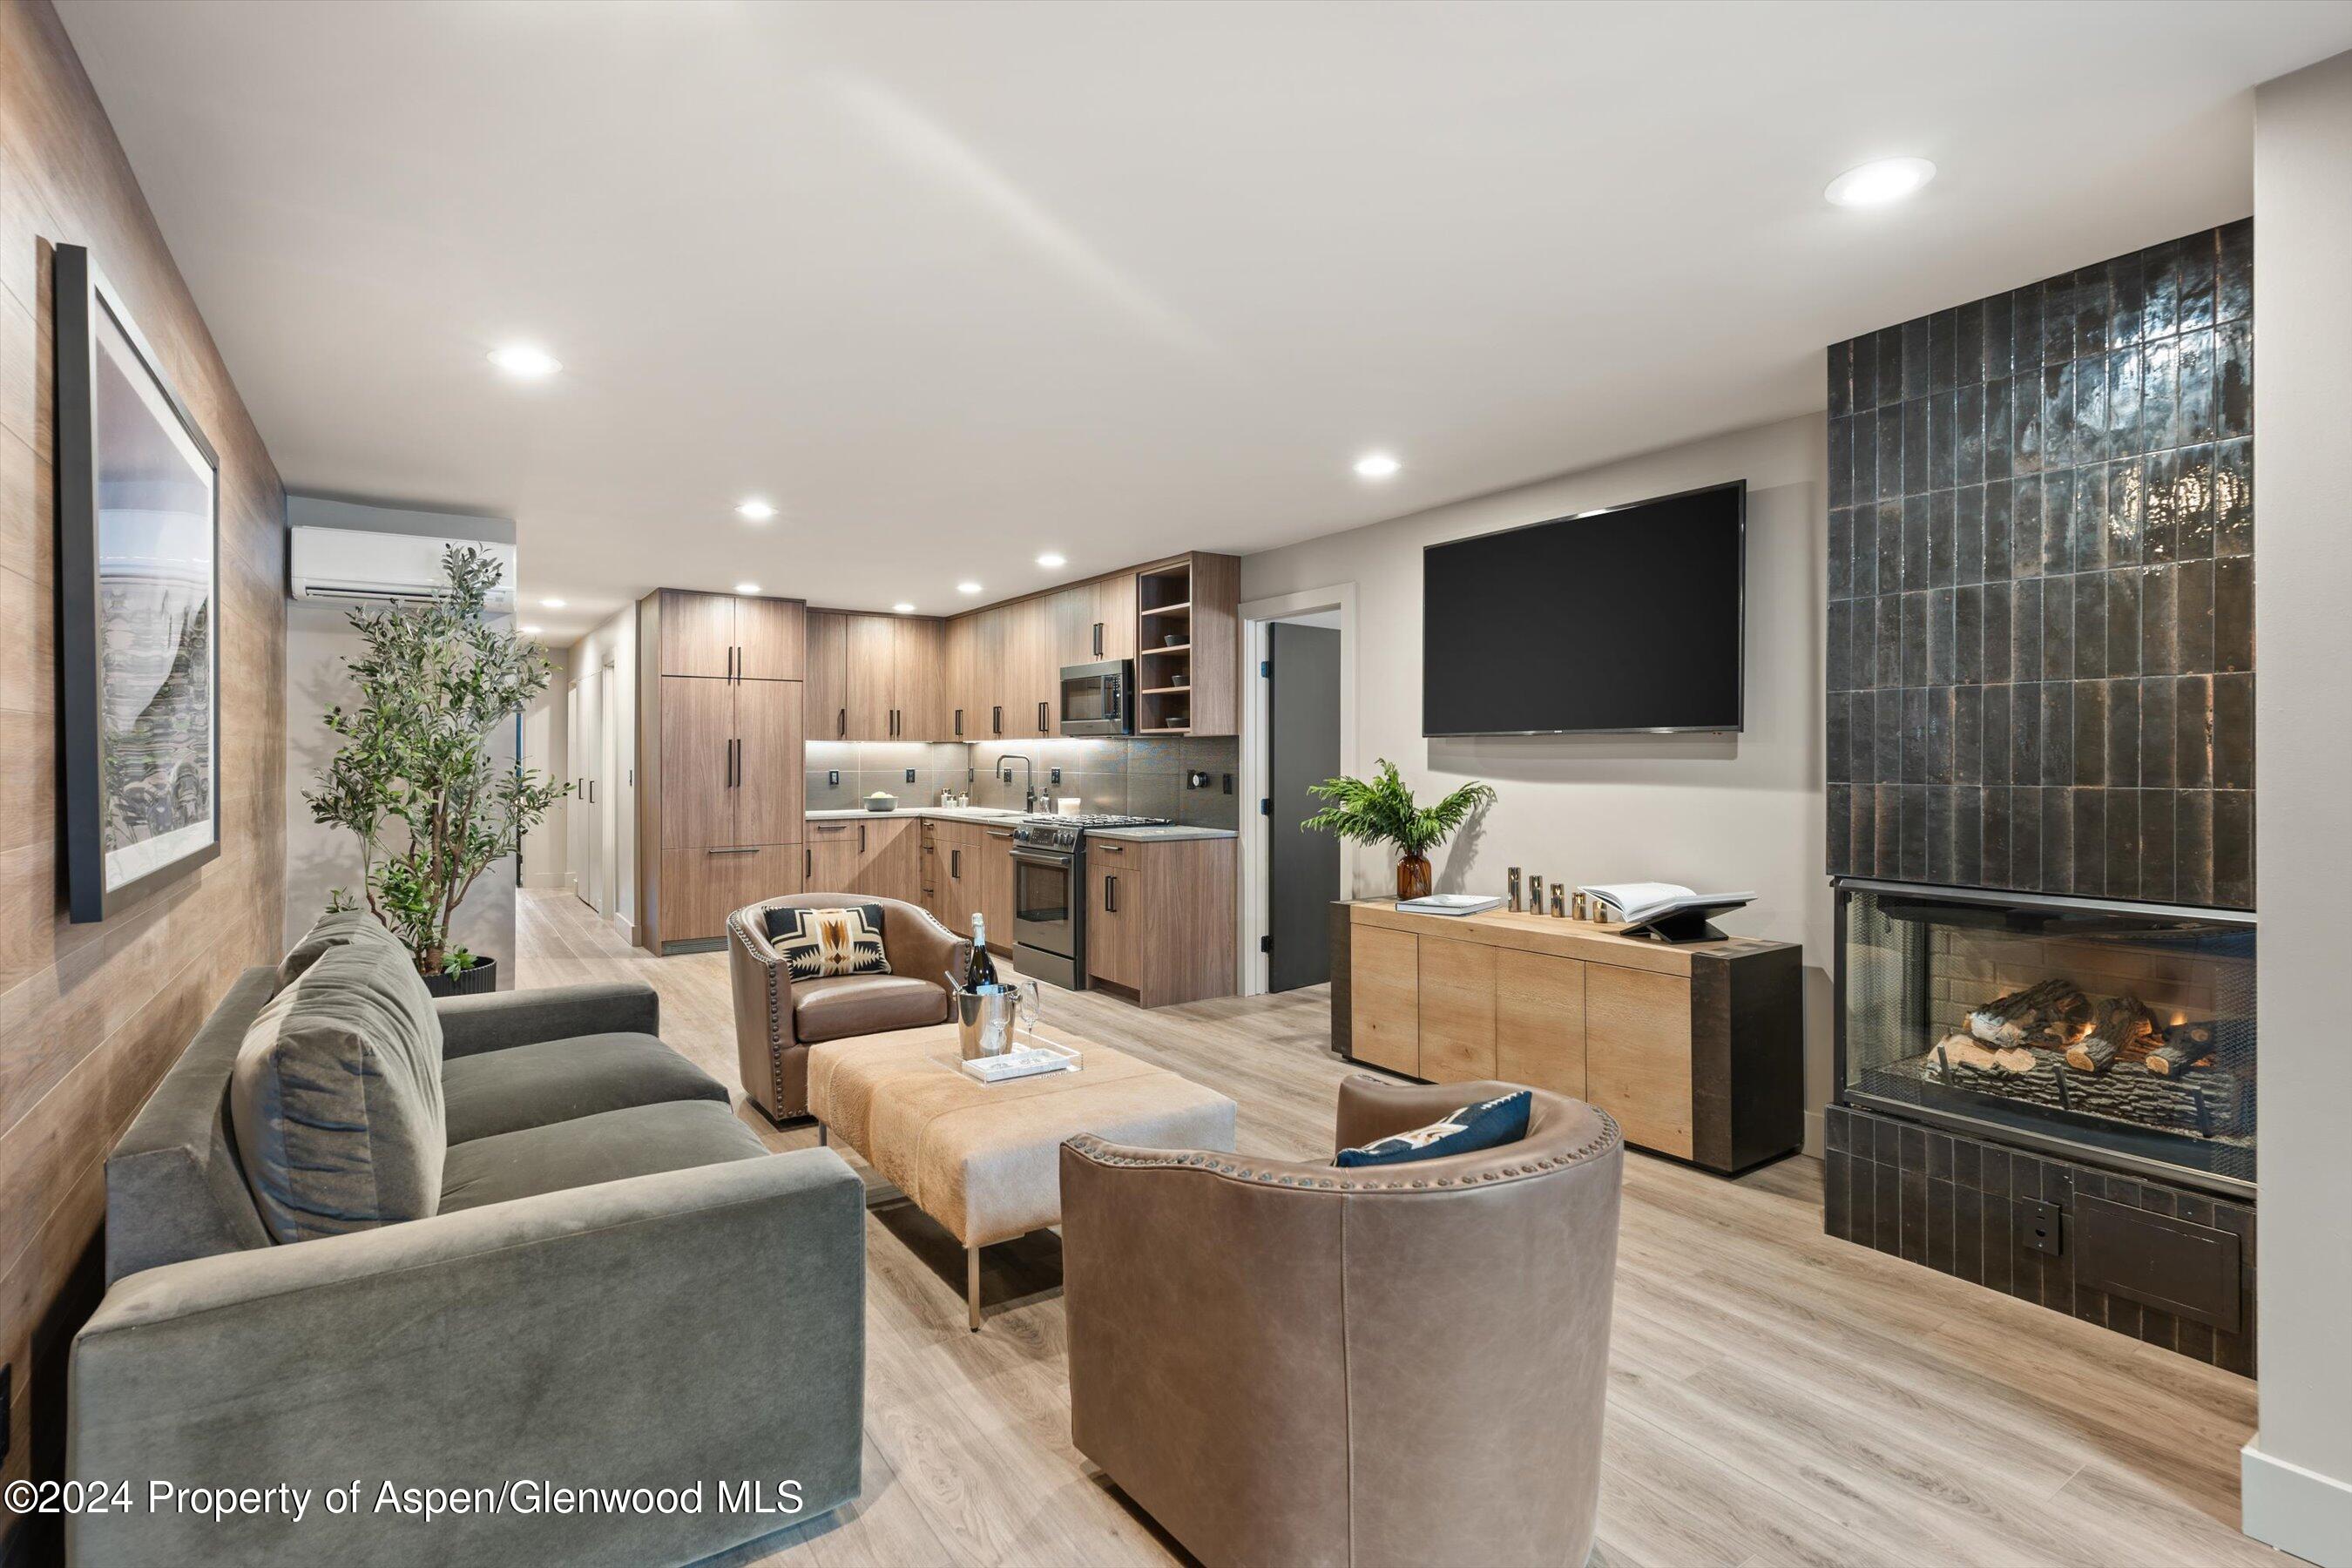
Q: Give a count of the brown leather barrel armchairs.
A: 2